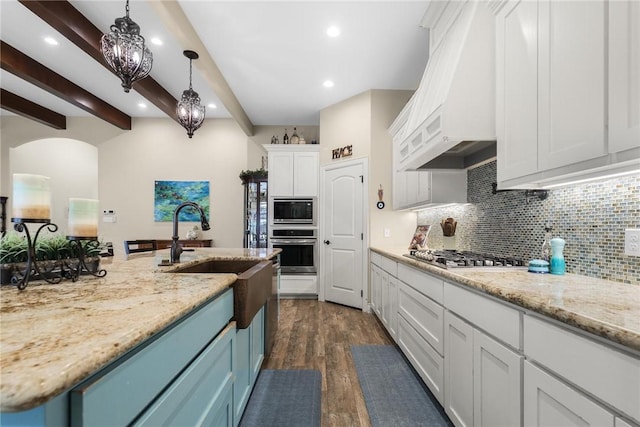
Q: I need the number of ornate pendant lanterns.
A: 2